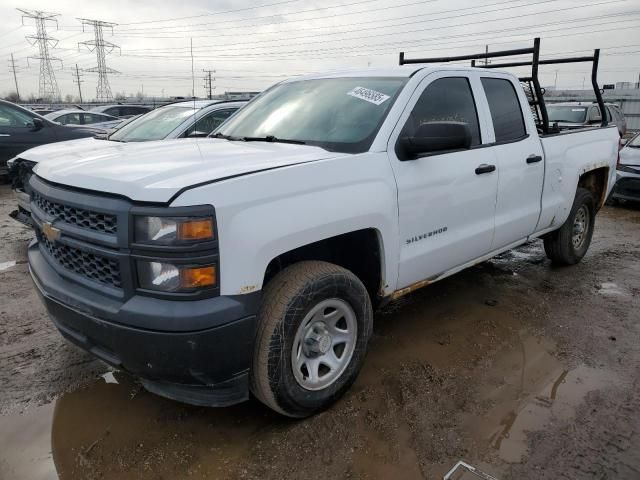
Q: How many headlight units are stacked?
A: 2